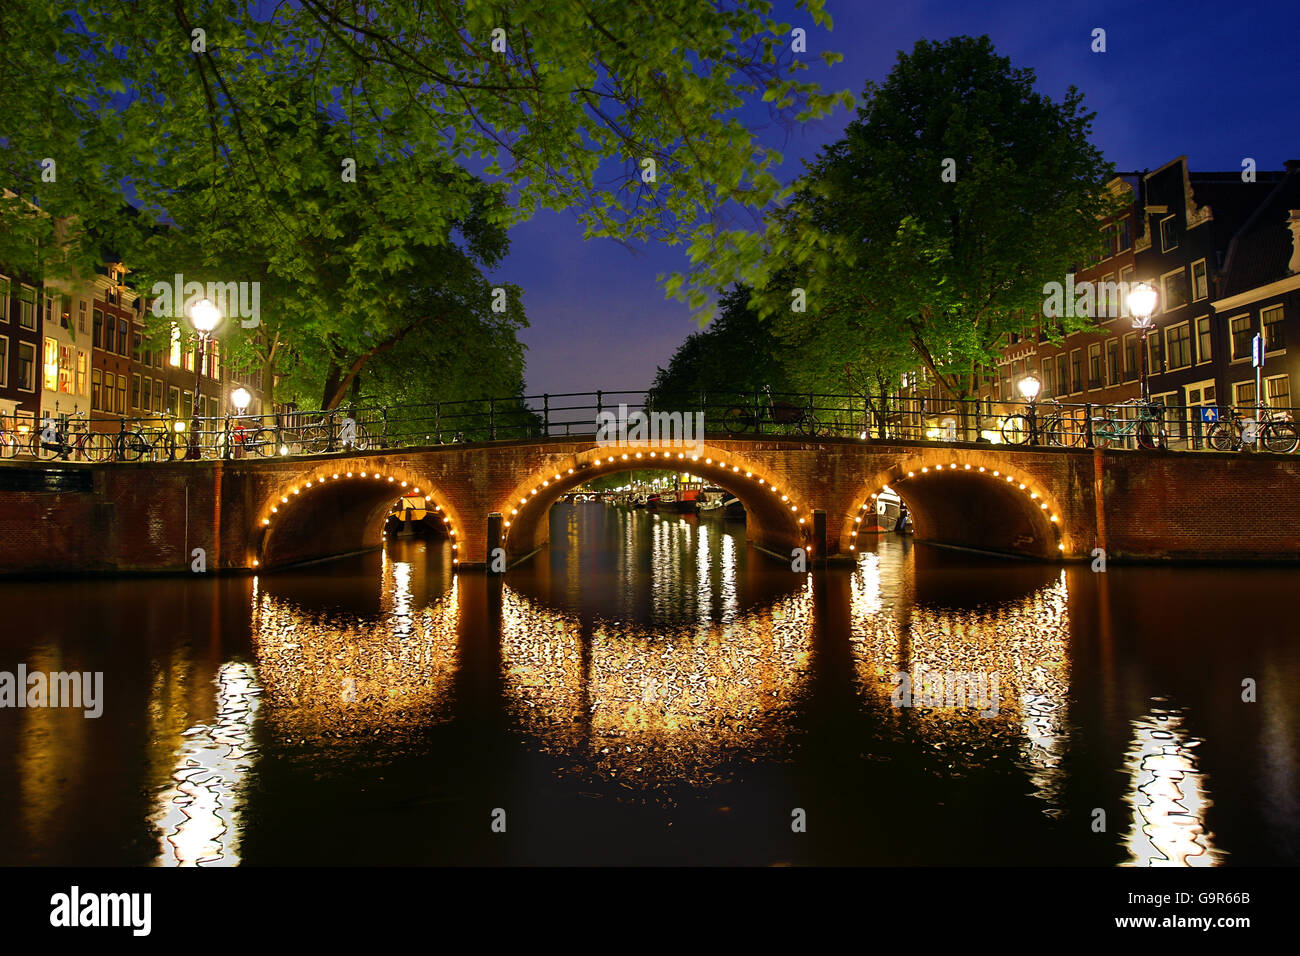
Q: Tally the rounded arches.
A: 3